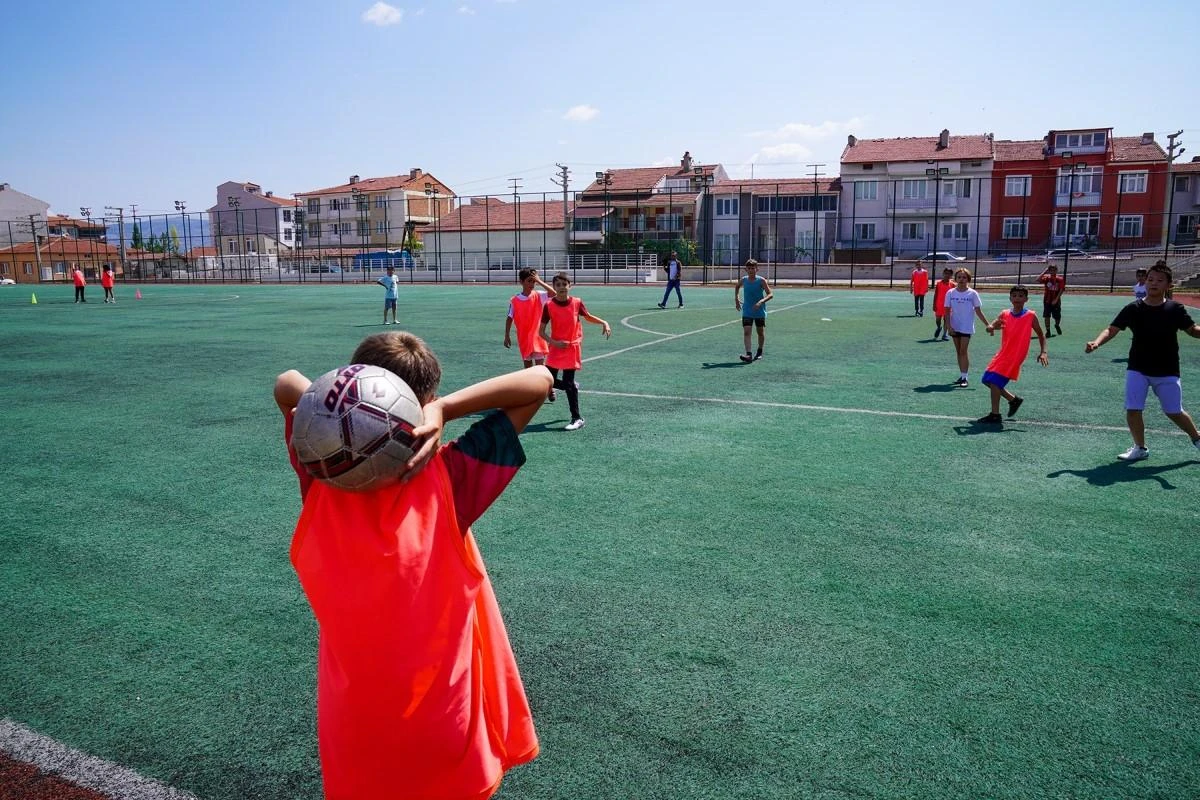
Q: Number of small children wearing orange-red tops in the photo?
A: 8